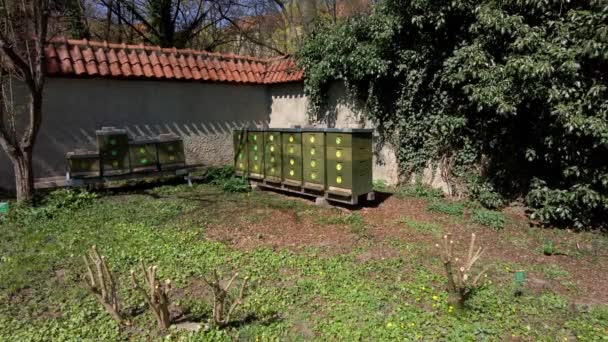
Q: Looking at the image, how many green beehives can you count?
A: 10